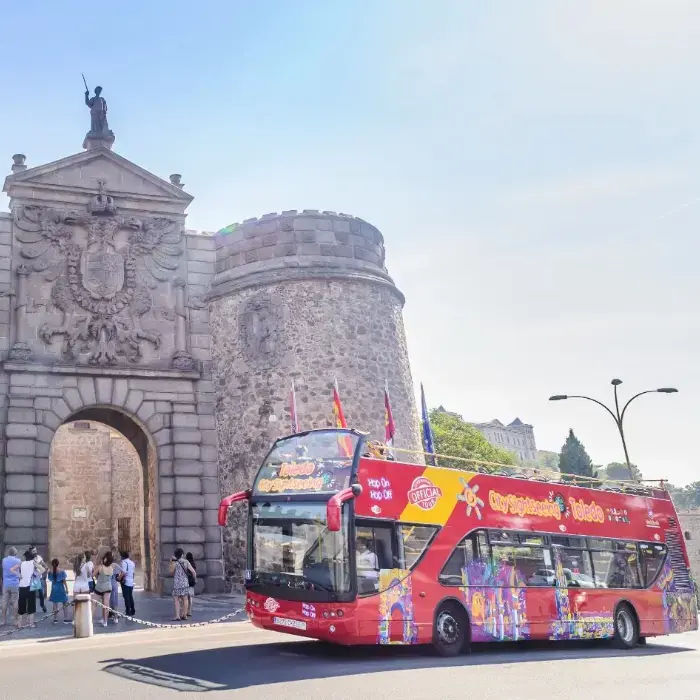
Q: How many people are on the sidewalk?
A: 11